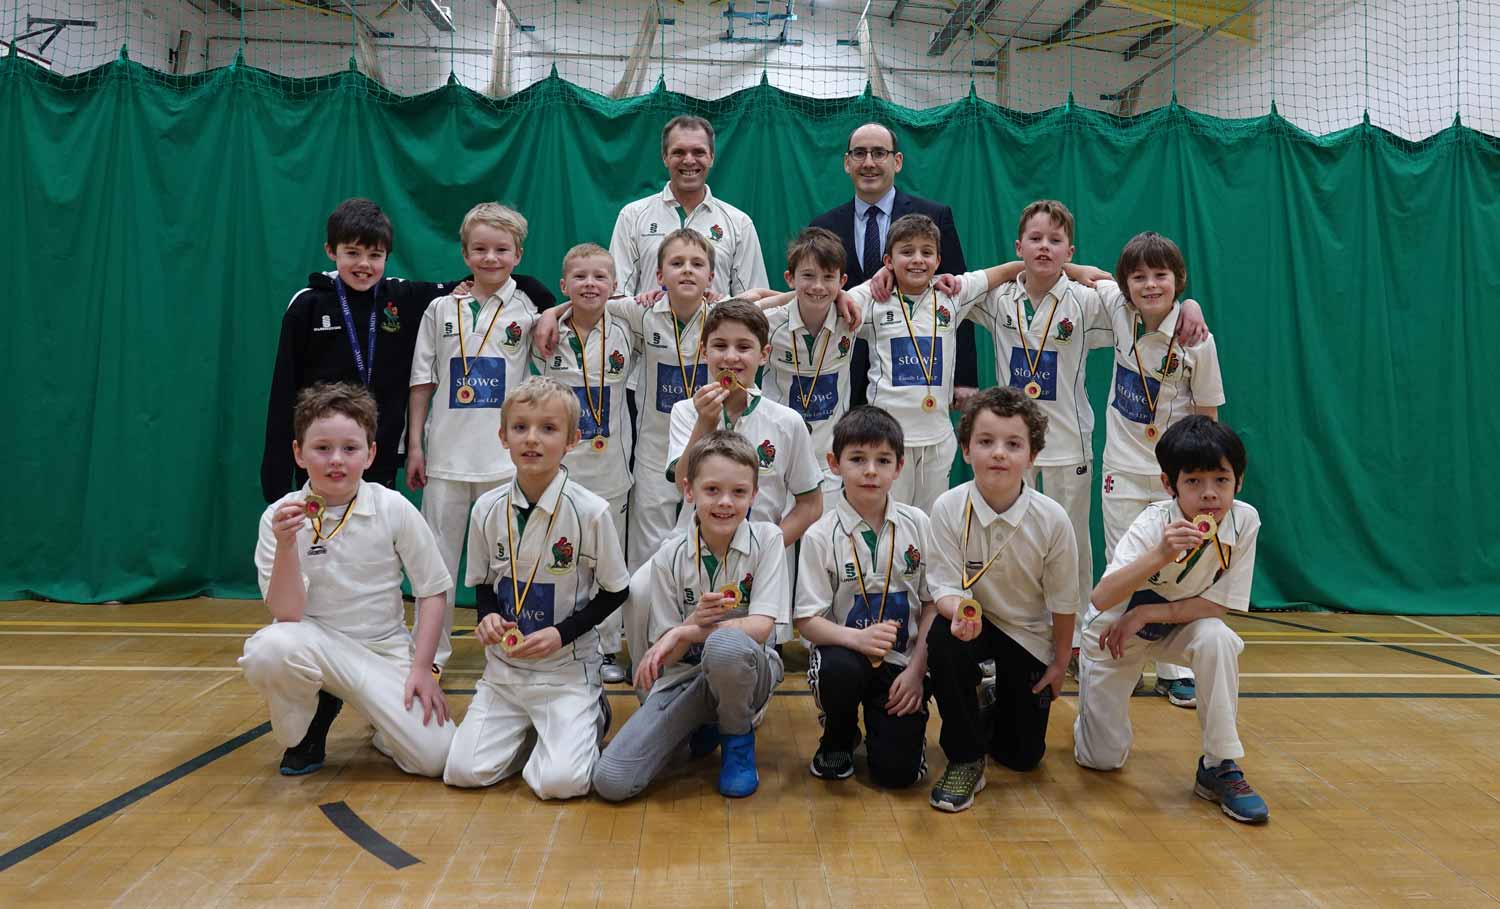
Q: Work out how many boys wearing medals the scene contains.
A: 15